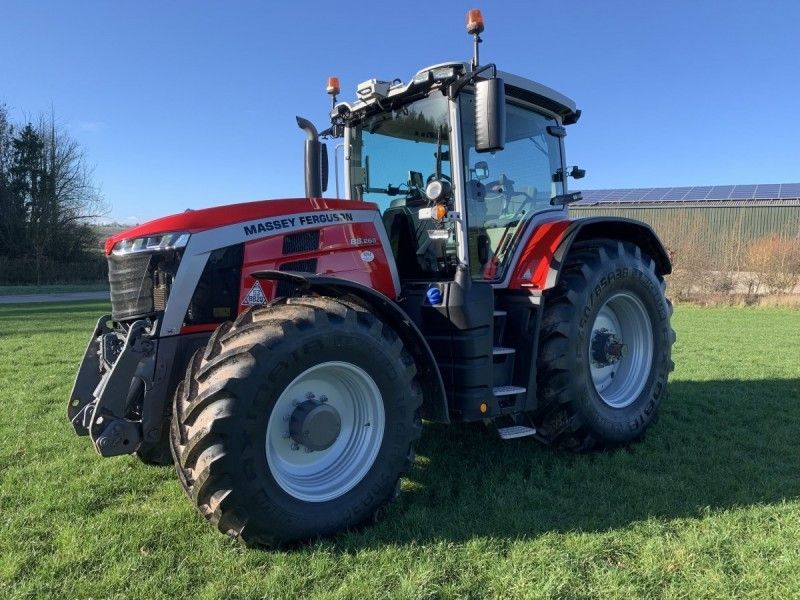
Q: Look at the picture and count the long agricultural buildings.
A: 1